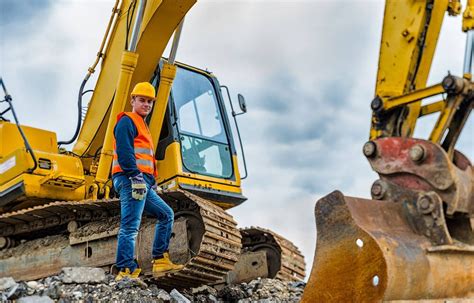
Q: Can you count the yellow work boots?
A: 2